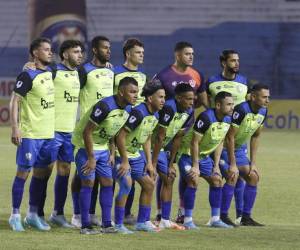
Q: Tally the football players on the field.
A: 11